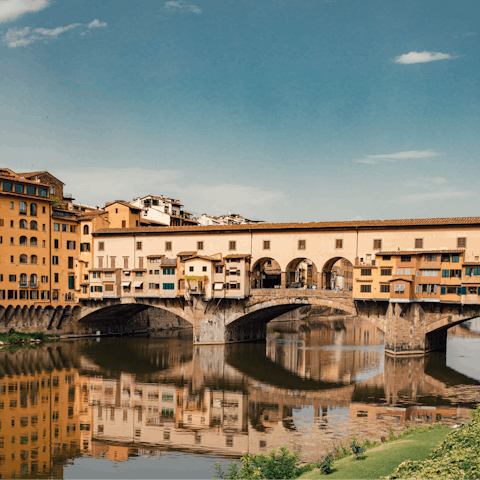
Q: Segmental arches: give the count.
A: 3